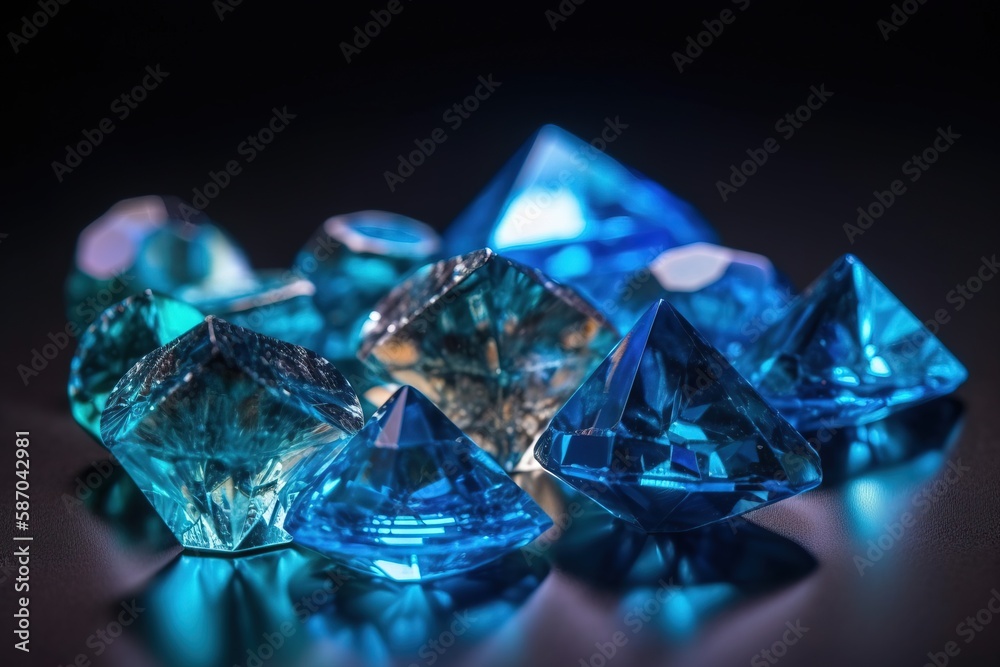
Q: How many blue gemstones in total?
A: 11